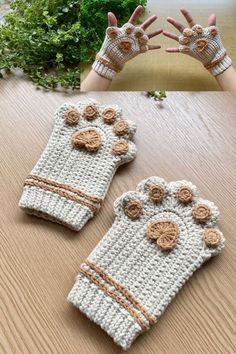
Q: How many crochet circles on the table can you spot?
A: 10